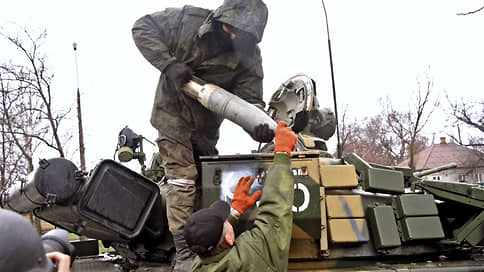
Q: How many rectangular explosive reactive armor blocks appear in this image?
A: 7